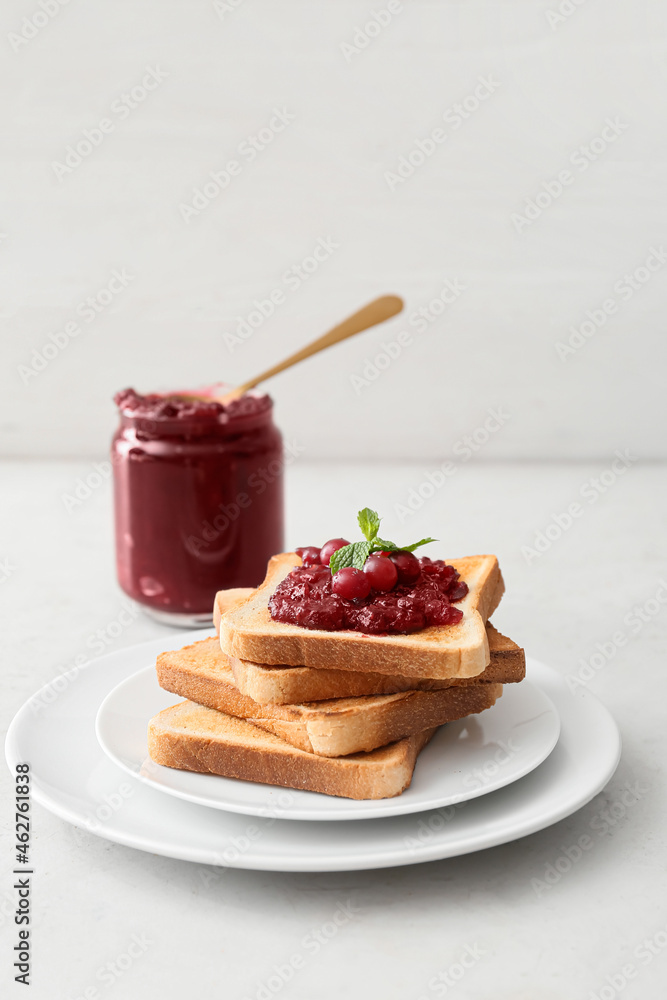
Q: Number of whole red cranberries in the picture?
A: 4